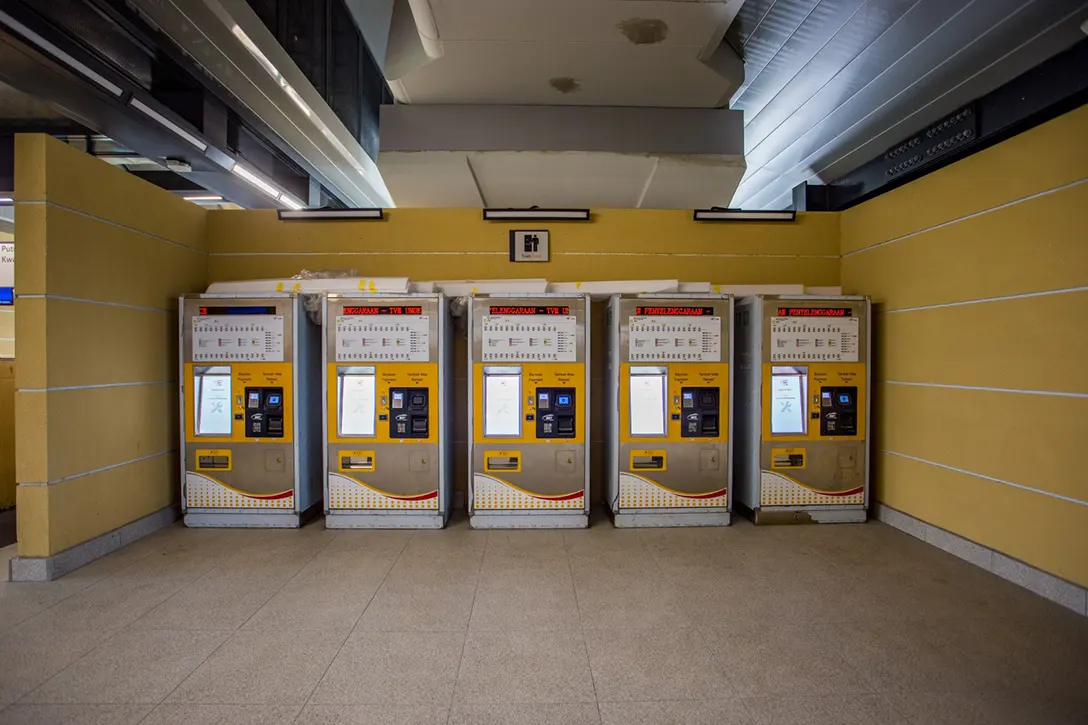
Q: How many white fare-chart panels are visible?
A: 5